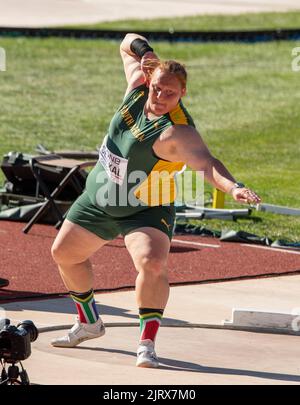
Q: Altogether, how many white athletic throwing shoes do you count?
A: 2